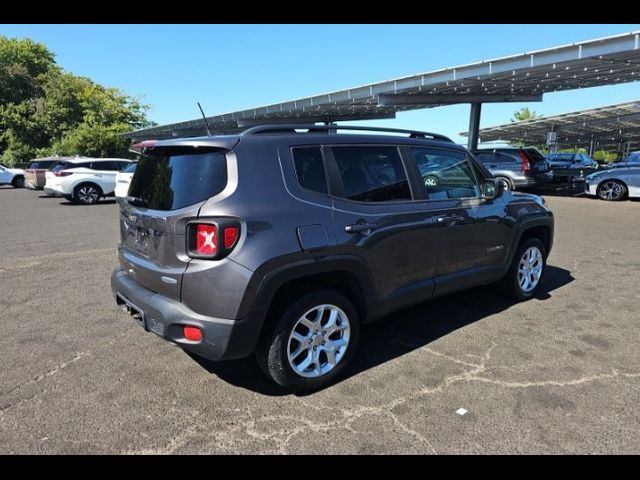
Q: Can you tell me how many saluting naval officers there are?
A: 0